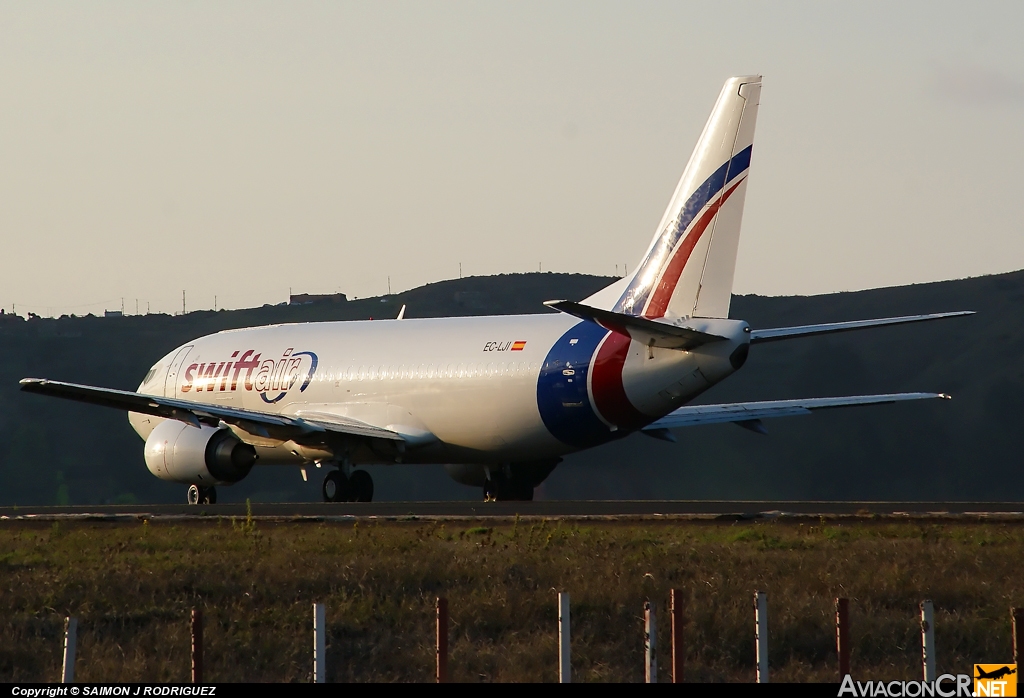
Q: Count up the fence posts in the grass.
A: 11